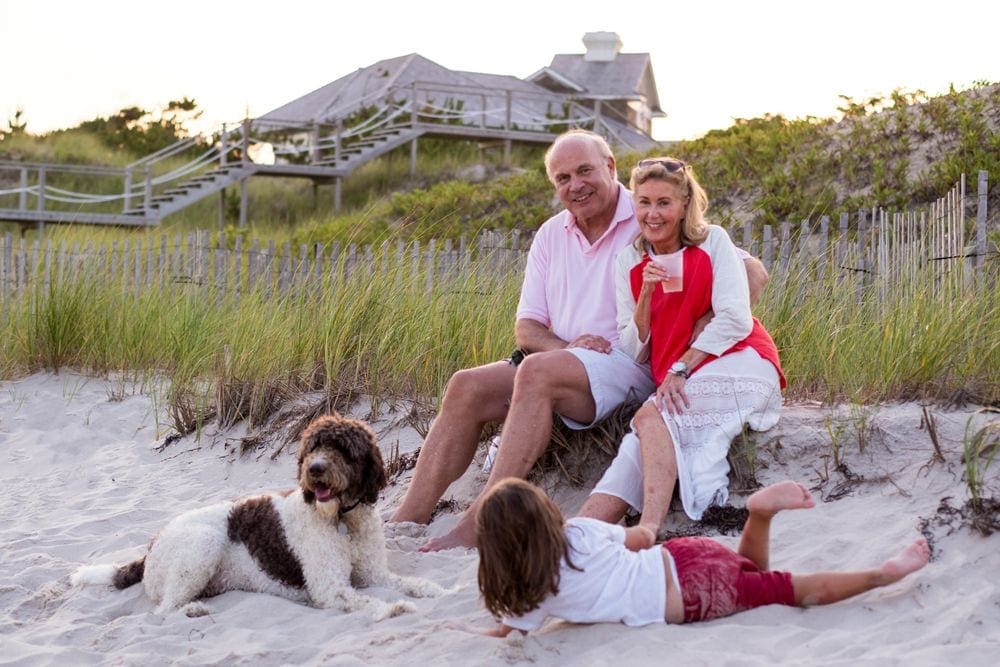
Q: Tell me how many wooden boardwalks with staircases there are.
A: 1